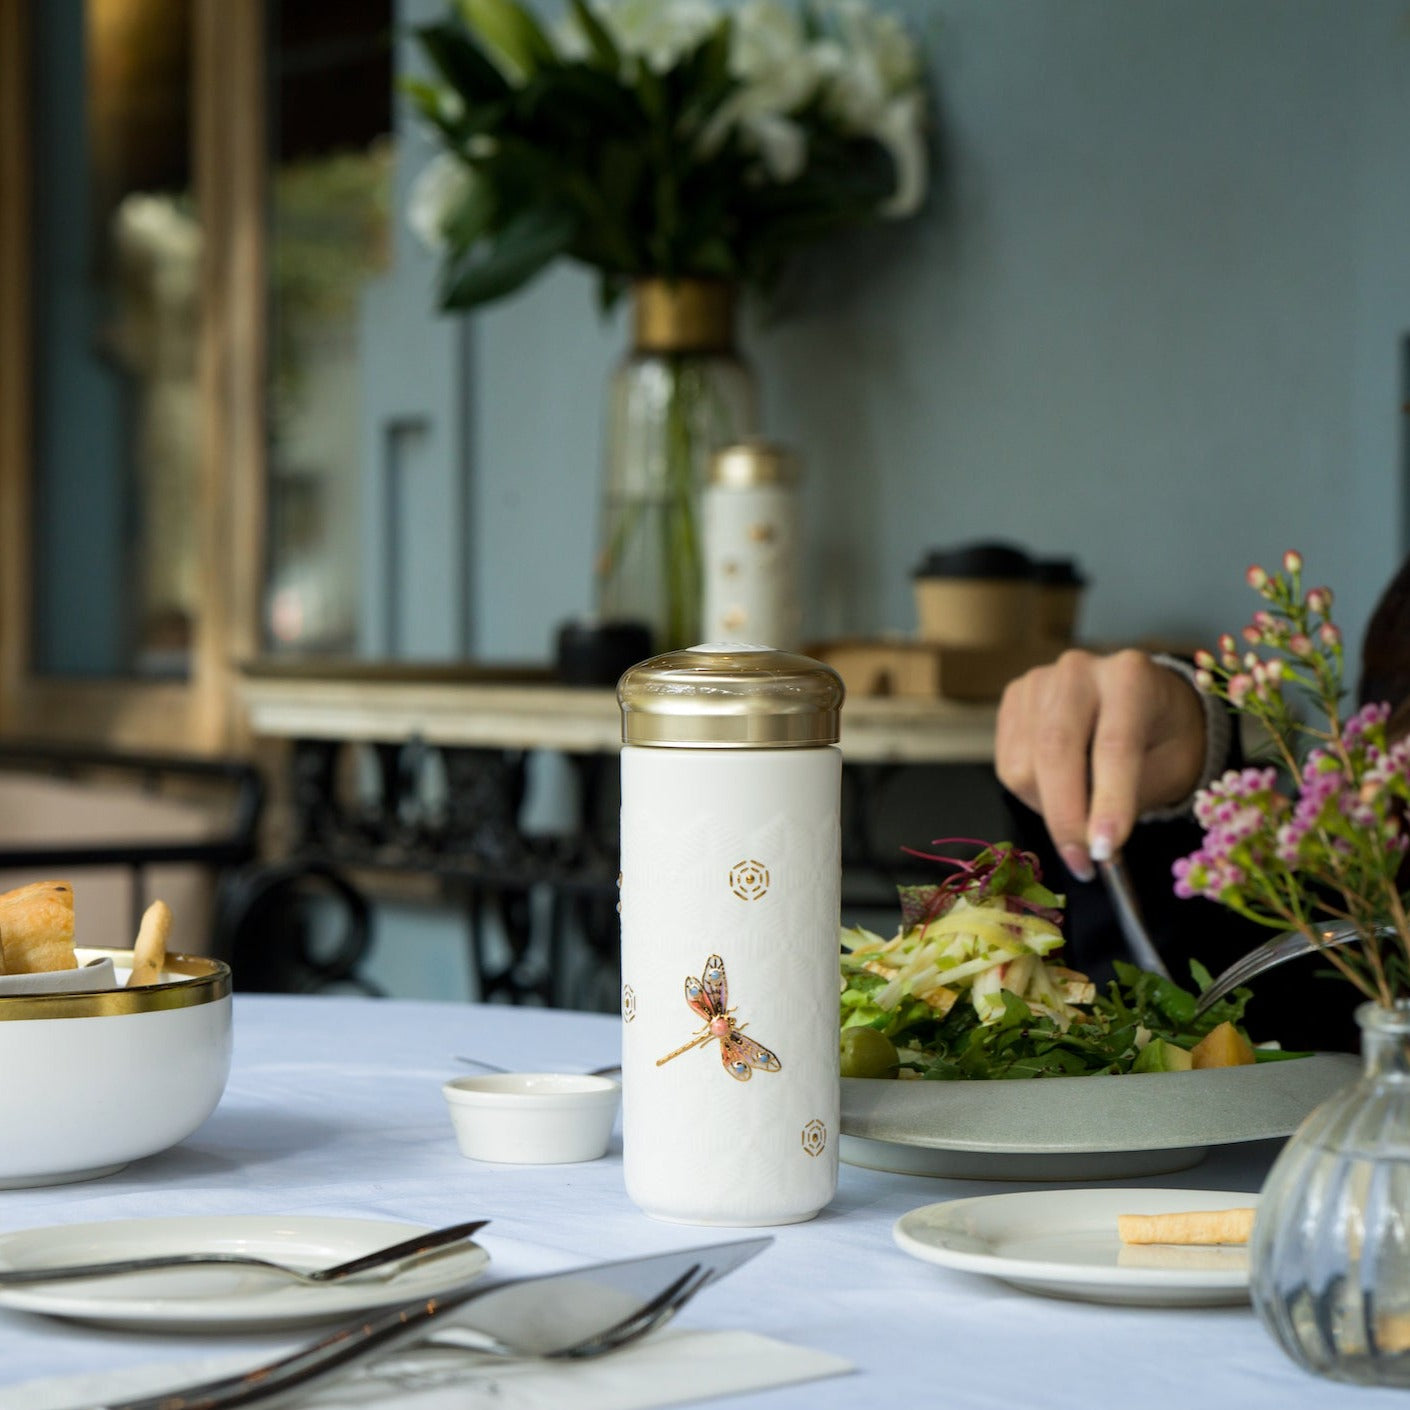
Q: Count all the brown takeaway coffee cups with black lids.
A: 2